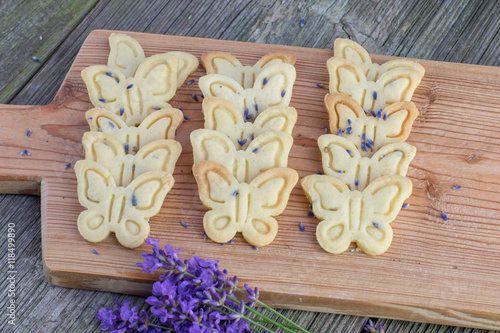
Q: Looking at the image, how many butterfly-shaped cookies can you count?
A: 15